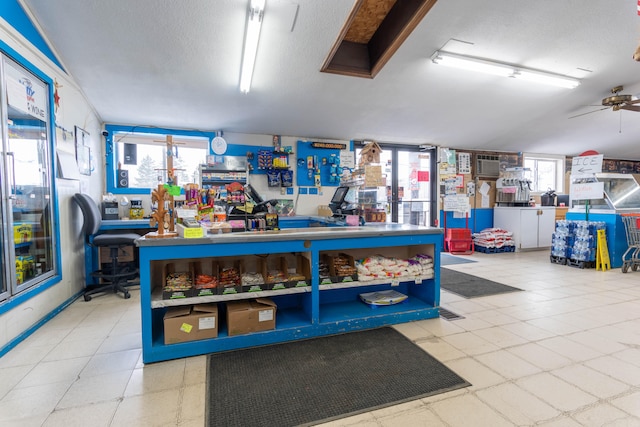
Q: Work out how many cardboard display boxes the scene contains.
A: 8